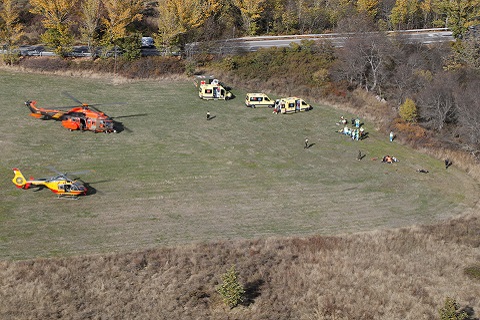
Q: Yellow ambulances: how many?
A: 3